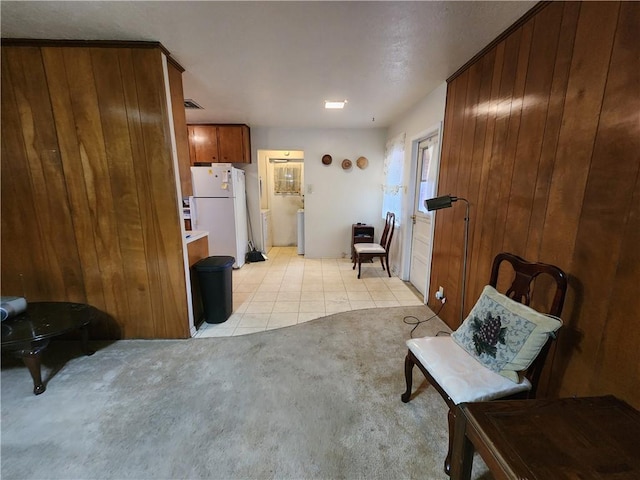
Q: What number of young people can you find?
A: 0